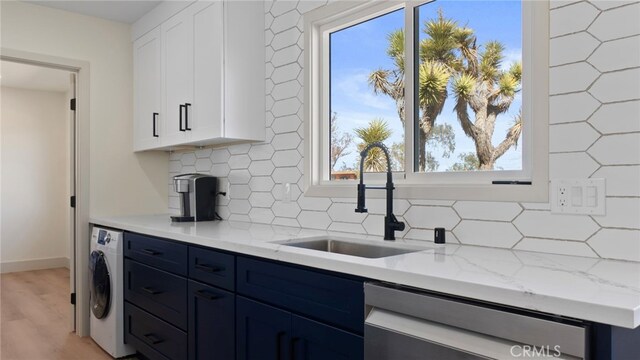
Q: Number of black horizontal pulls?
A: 5